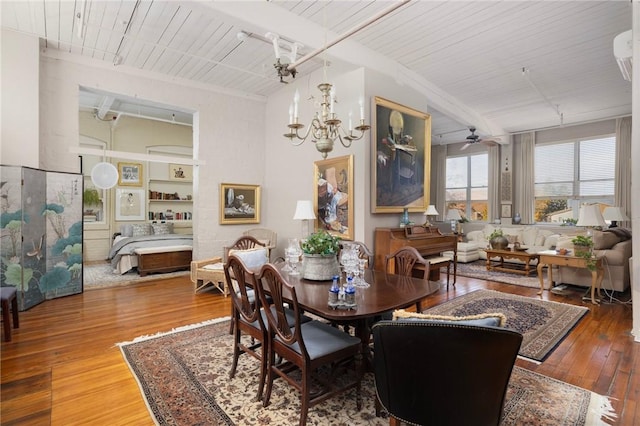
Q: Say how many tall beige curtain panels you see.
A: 4